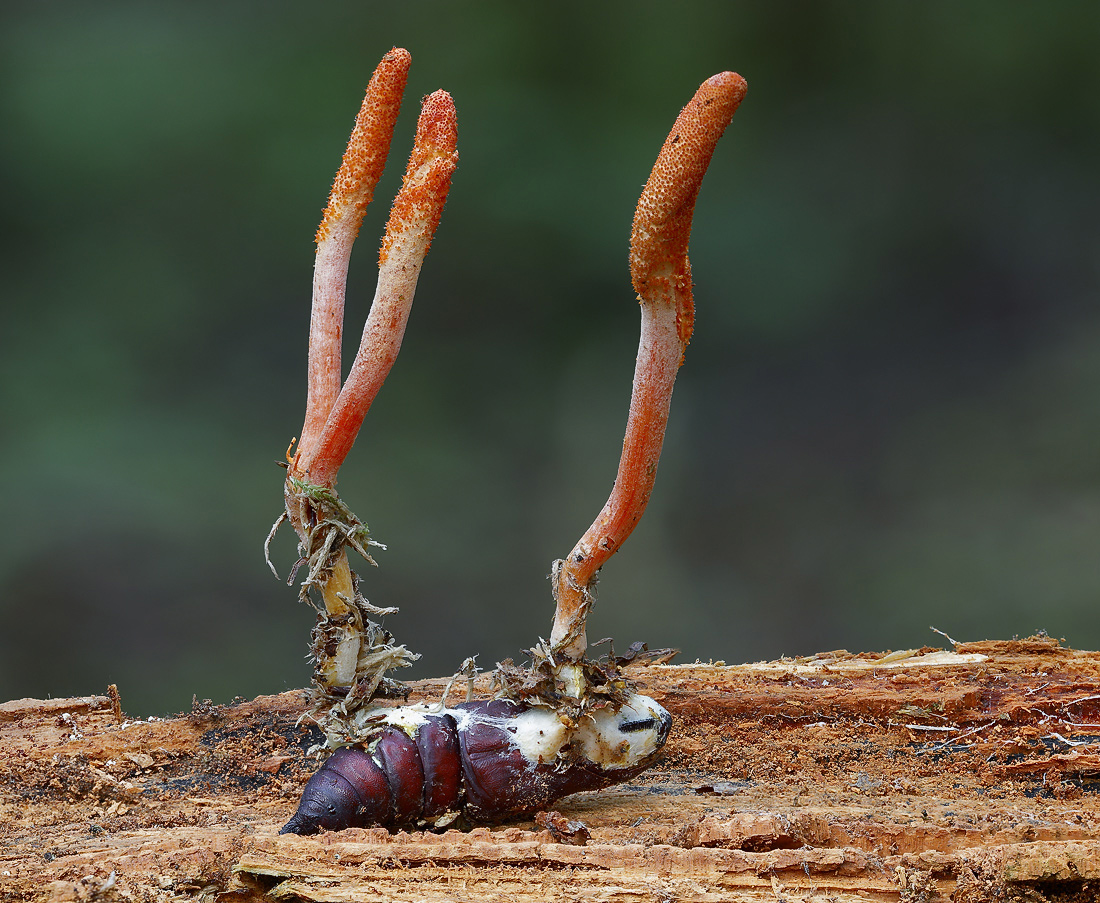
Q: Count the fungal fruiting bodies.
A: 3